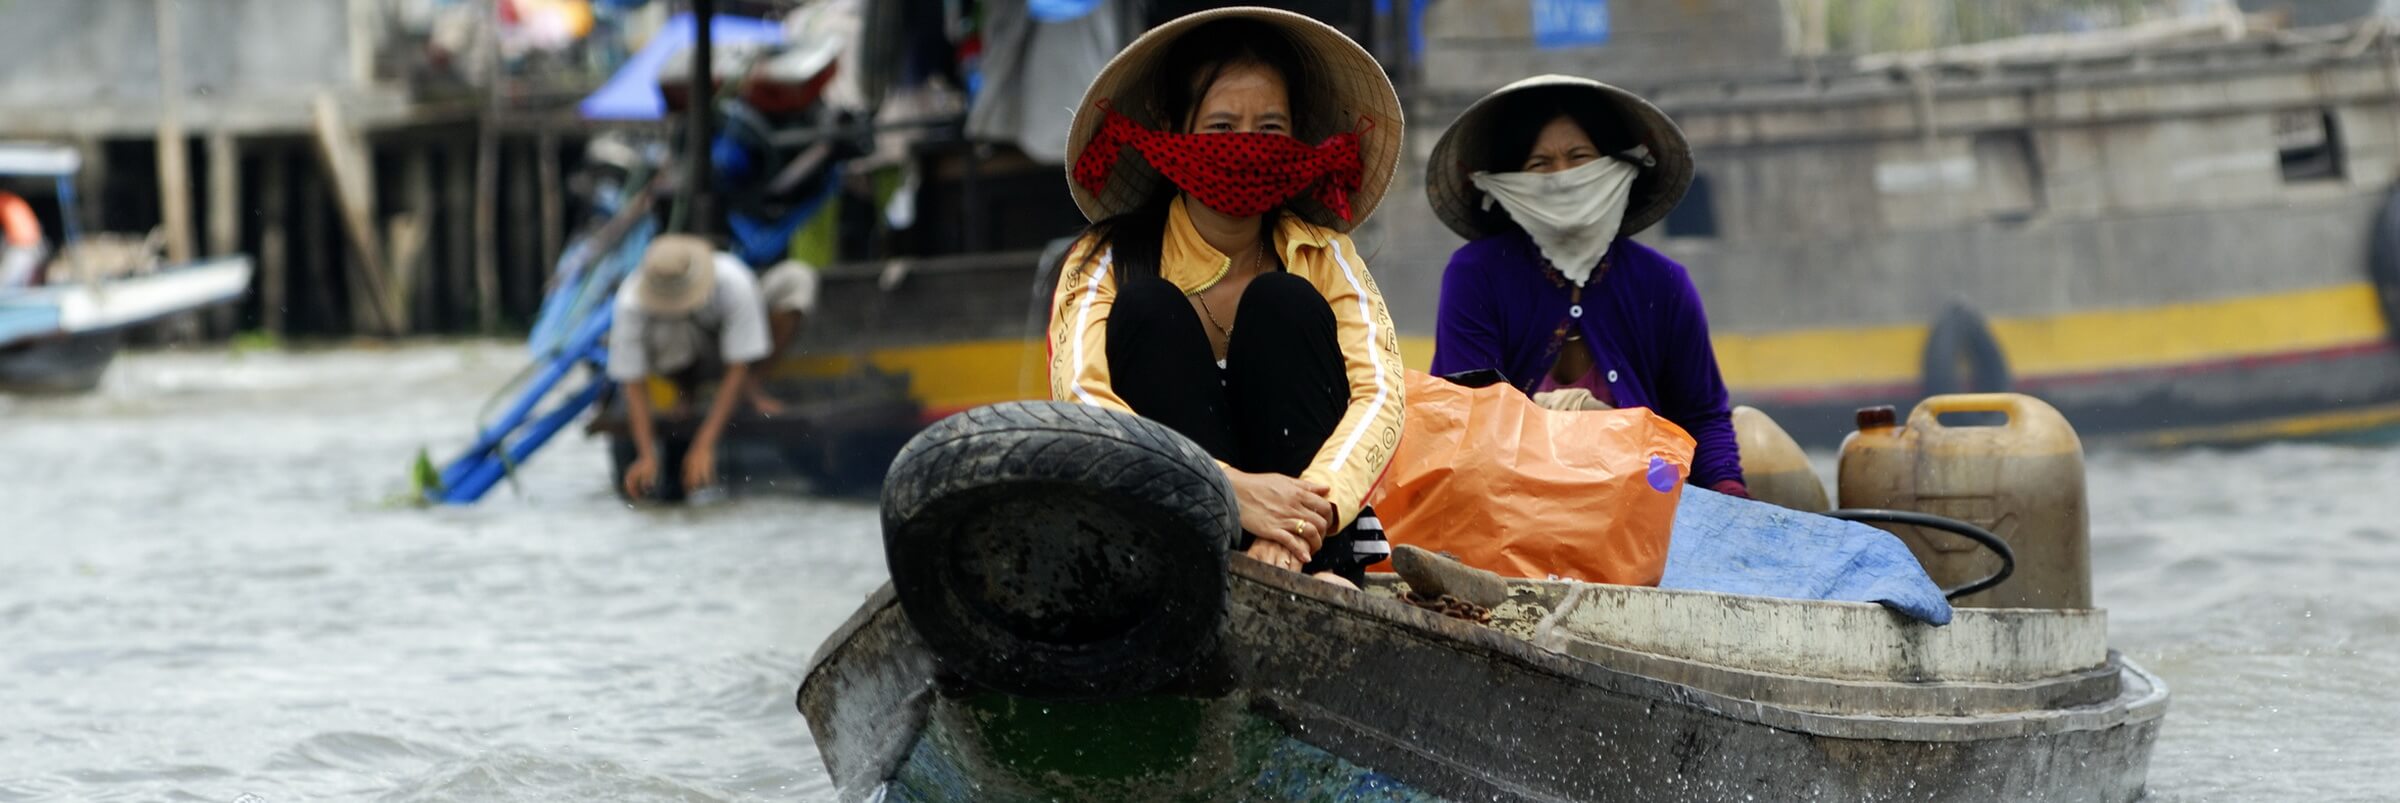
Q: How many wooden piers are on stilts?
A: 1